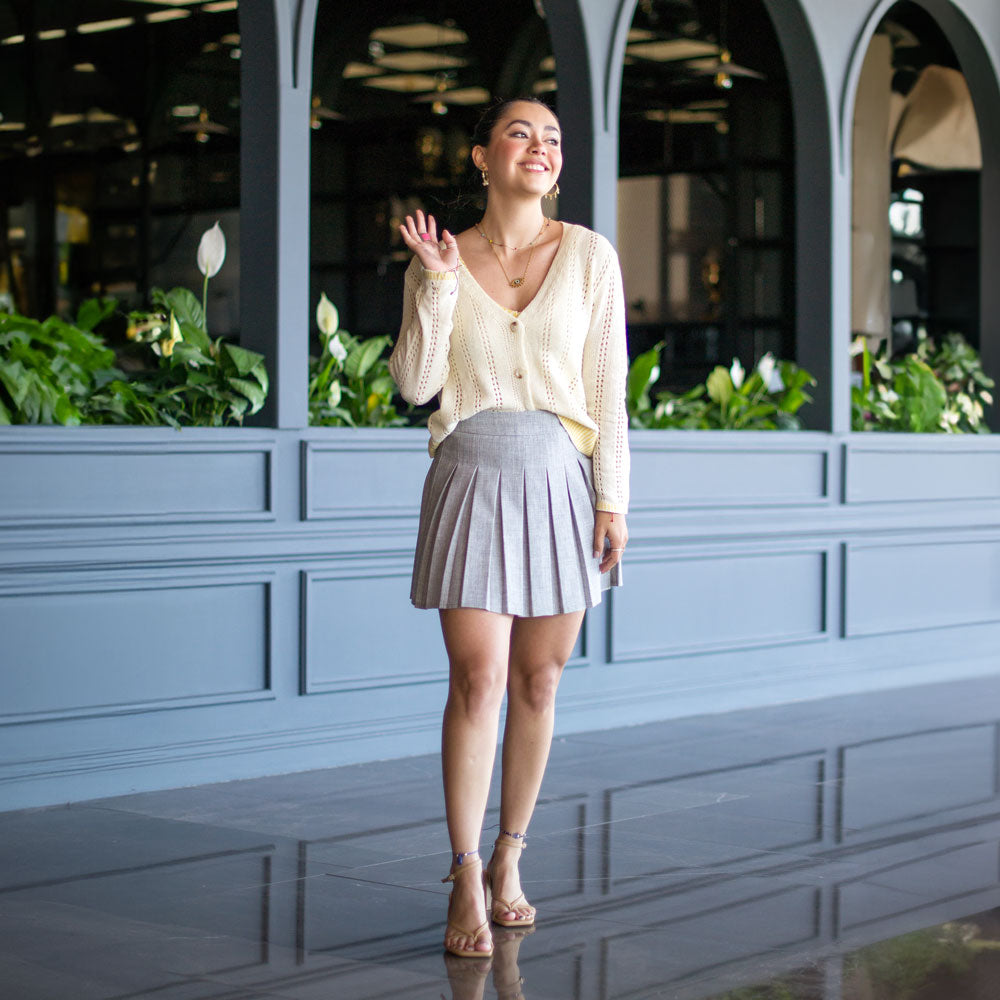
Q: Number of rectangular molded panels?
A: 8